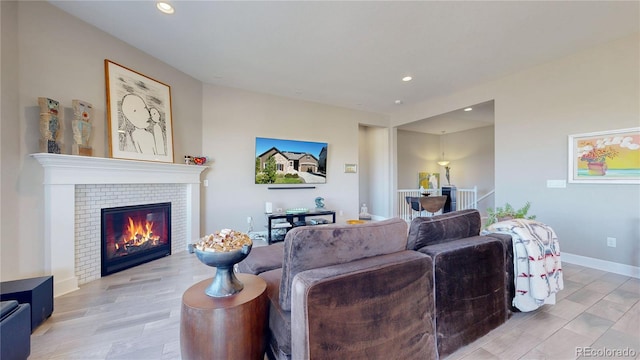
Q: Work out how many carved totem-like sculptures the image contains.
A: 2